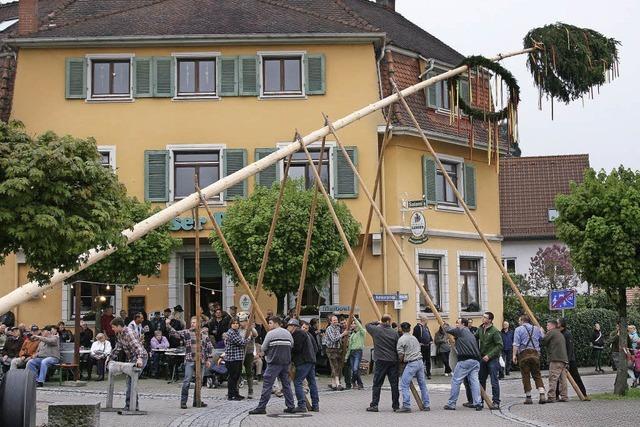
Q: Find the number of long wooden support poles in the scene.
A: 8